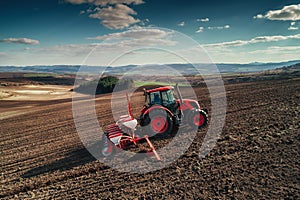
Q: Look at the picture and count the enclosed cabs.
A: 1